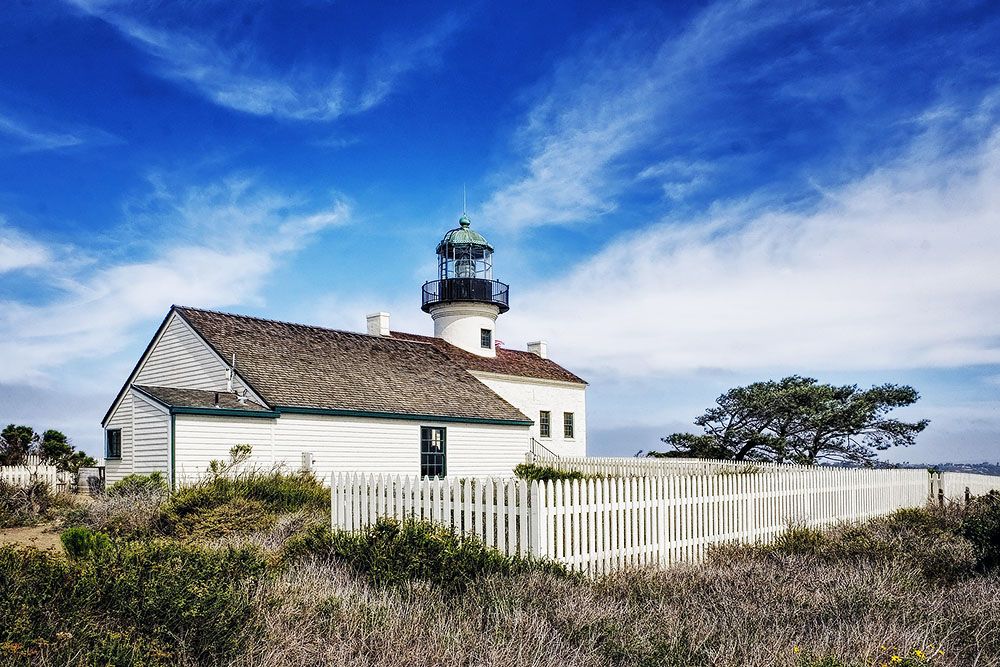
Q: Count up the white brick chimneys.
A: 2